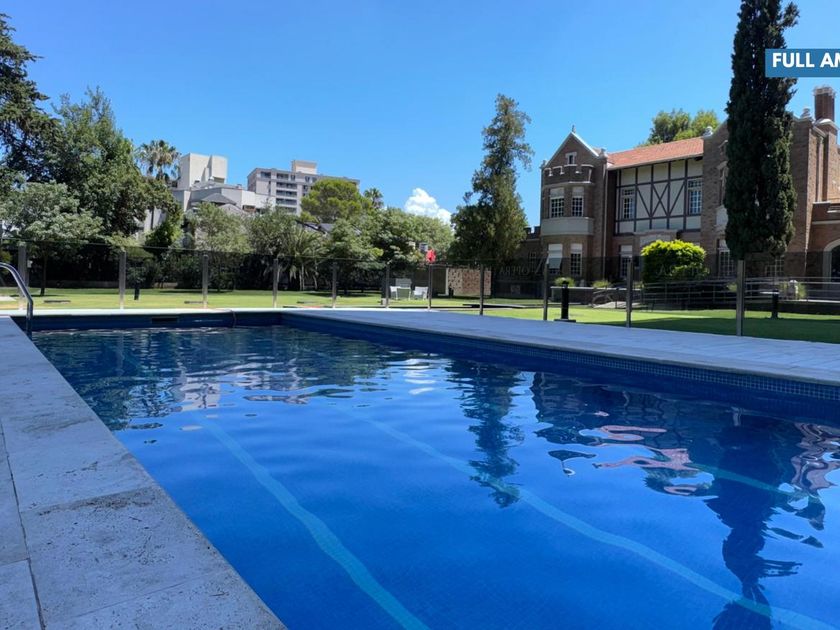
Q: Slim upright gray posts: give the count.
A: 11